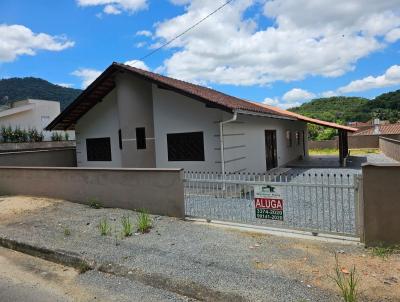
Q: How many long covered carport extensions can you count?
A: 1